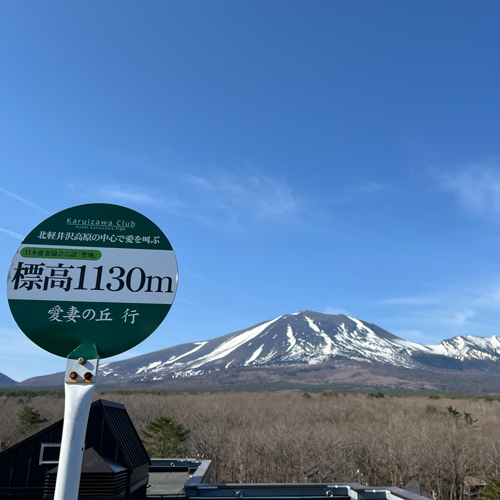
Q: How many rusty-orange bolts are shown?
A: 2